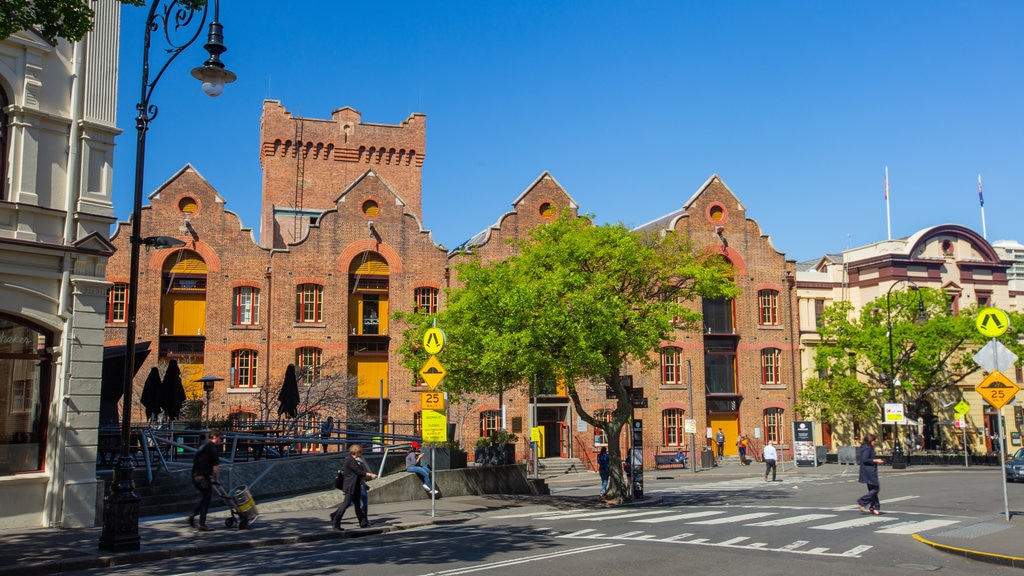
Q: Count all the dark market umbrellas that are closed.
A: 3